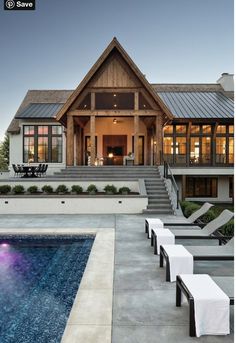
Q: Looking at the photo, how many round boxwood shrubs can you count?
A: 9